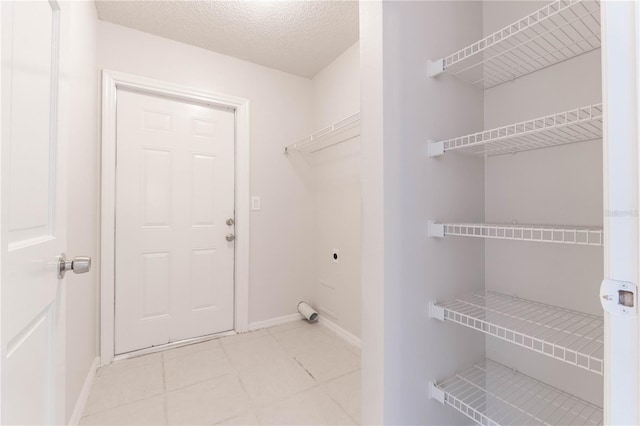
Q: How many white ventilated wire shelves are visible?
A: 6